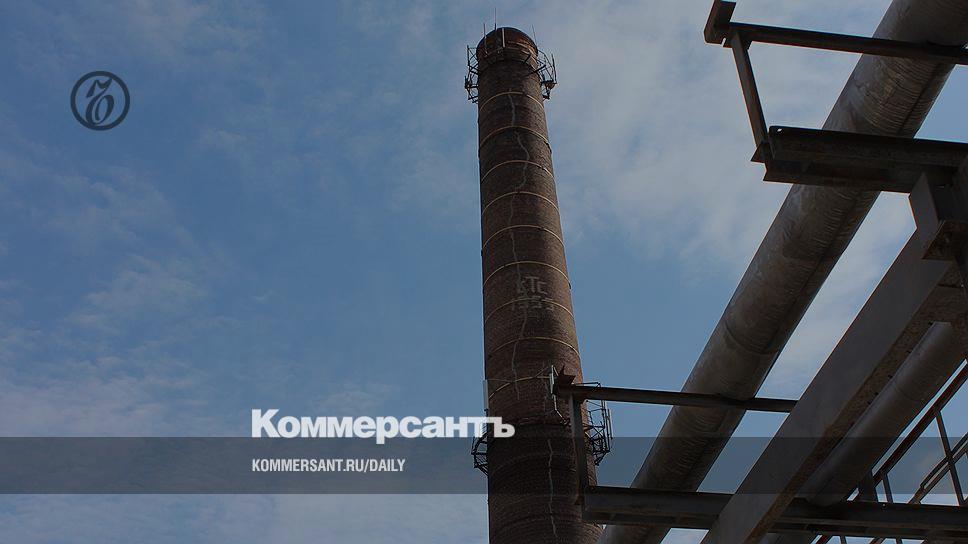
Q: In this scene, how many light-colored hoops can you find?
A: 9